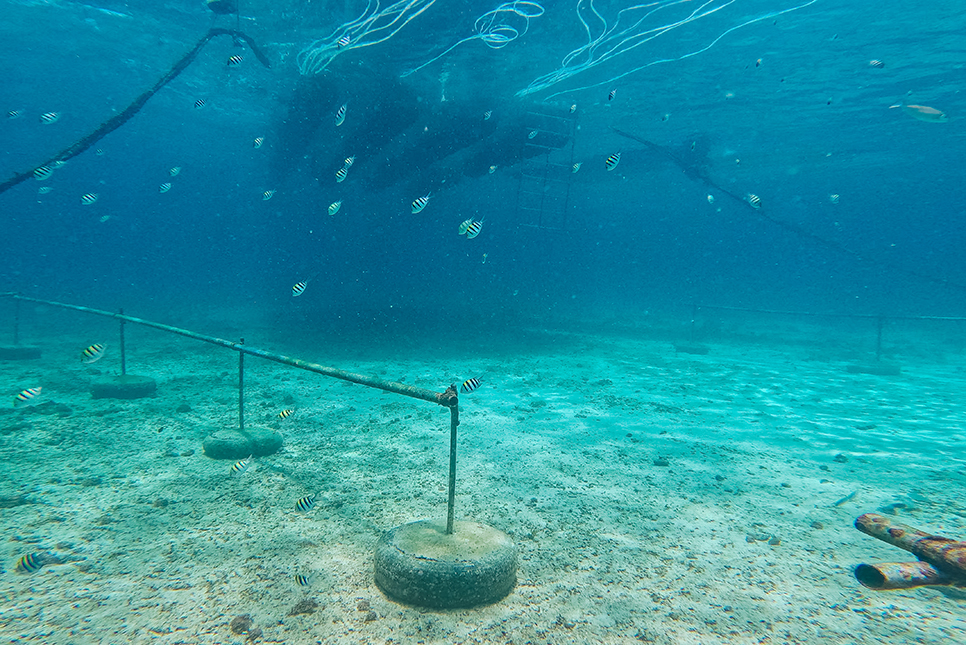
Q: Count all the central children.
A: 0